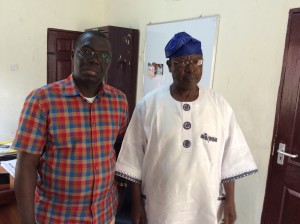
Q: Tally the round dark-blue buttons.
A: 3